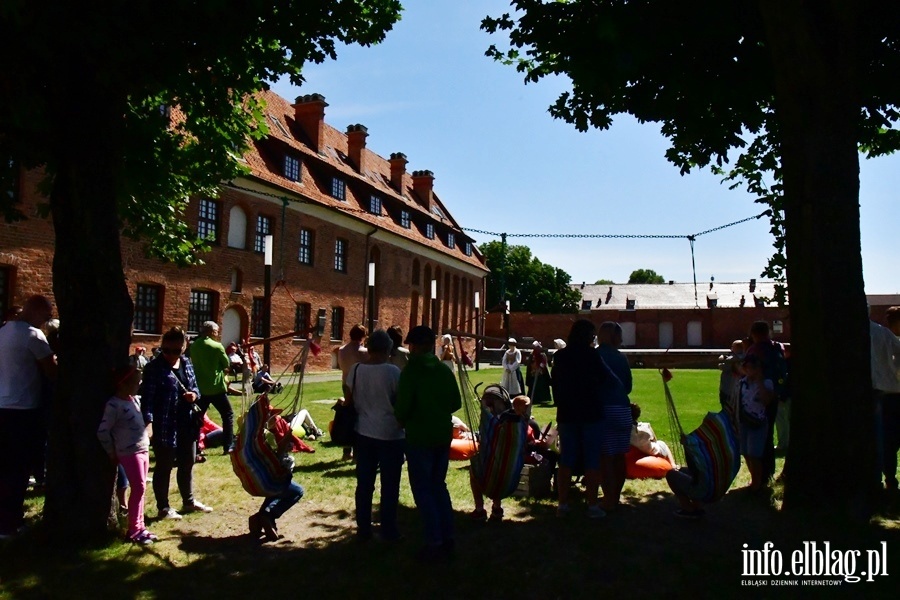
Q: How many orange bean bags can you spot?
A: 2